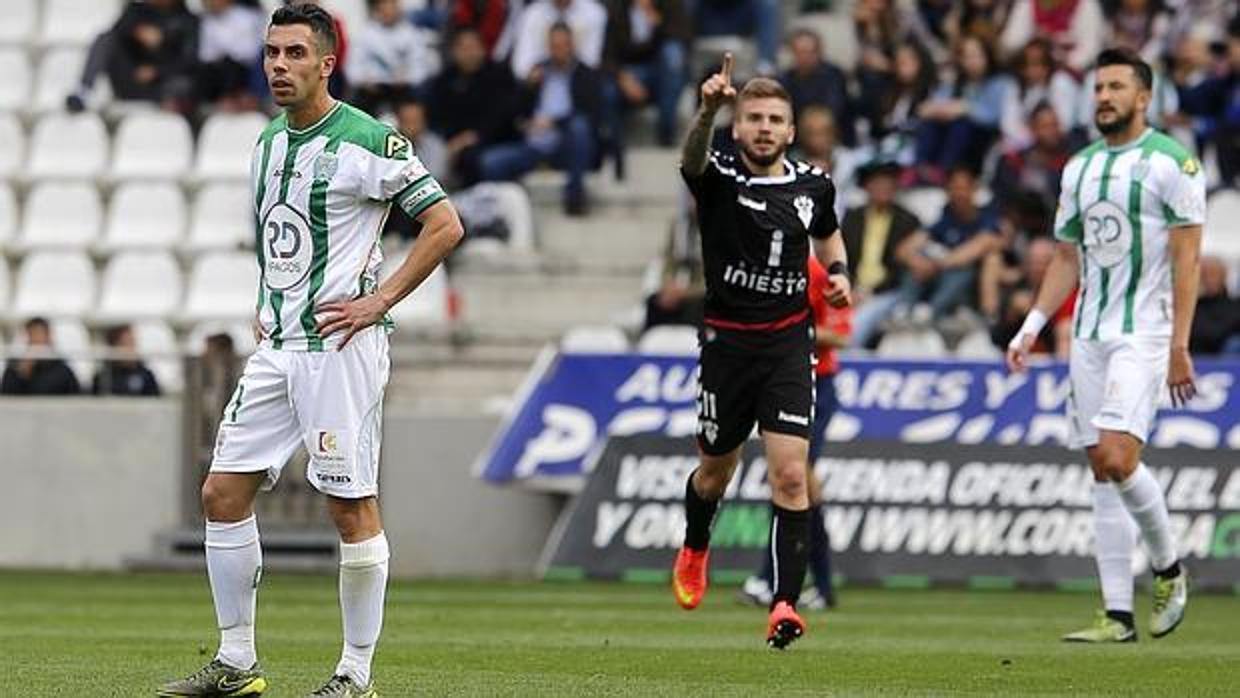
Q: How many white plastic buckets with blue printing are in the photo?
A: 0